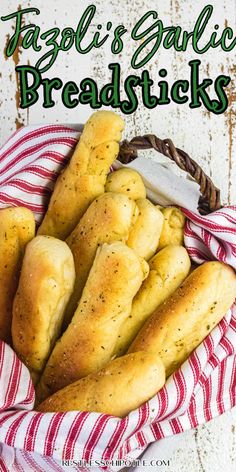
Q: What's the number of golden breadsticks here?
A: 11